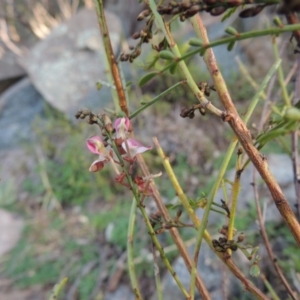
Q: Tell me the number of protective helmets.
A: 0